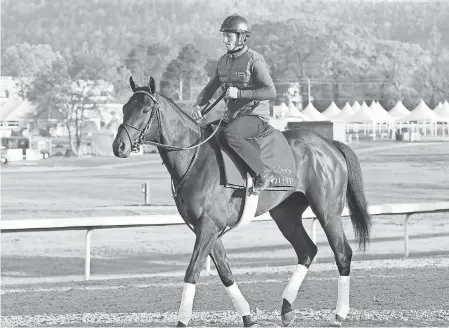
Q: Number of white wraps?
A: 4